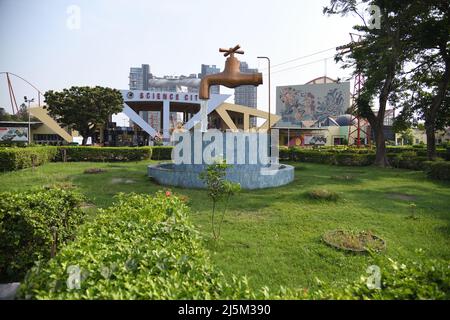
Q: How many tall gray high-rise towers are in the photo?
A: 3